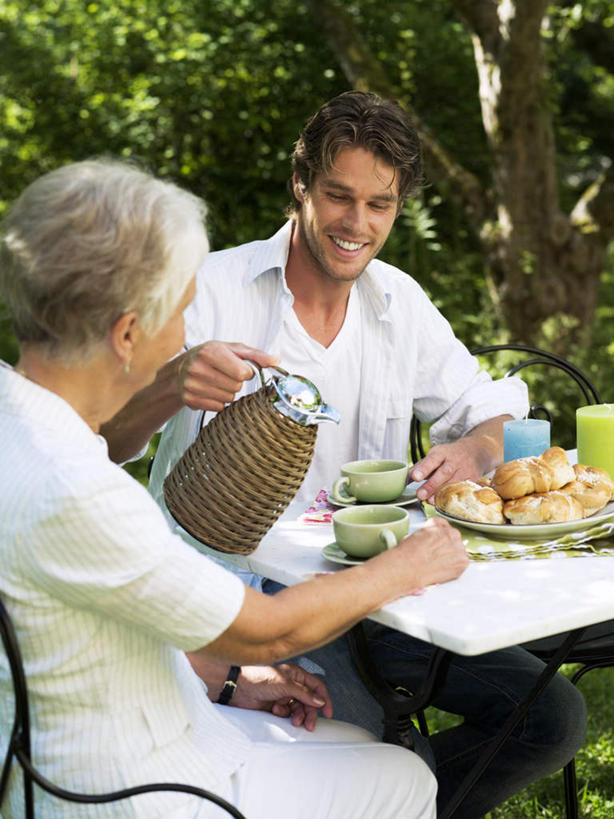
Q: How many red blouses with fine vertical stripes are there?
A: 0